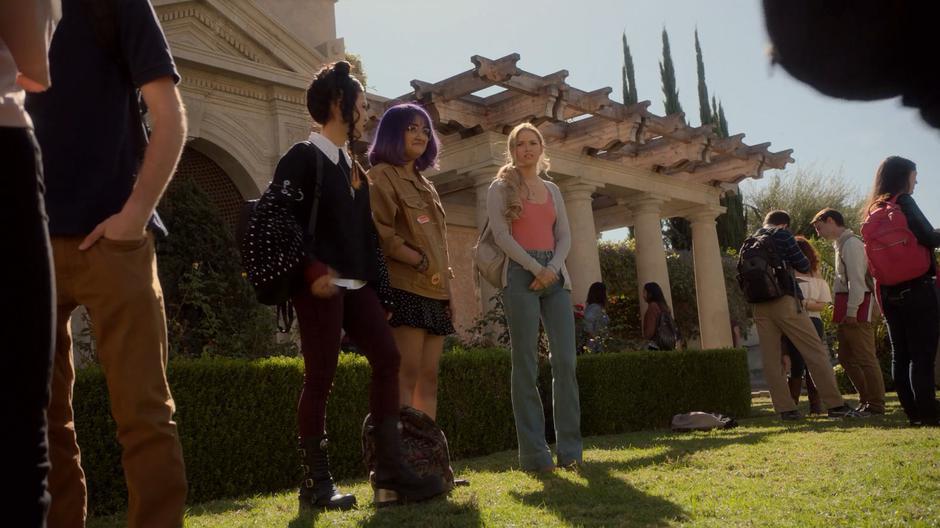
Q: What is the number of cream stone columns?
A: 4